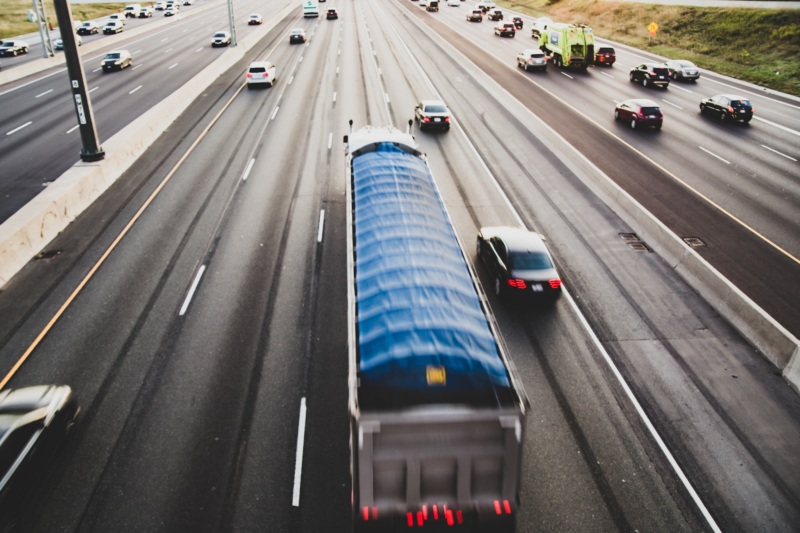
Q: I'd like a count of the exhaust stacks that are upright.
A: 2